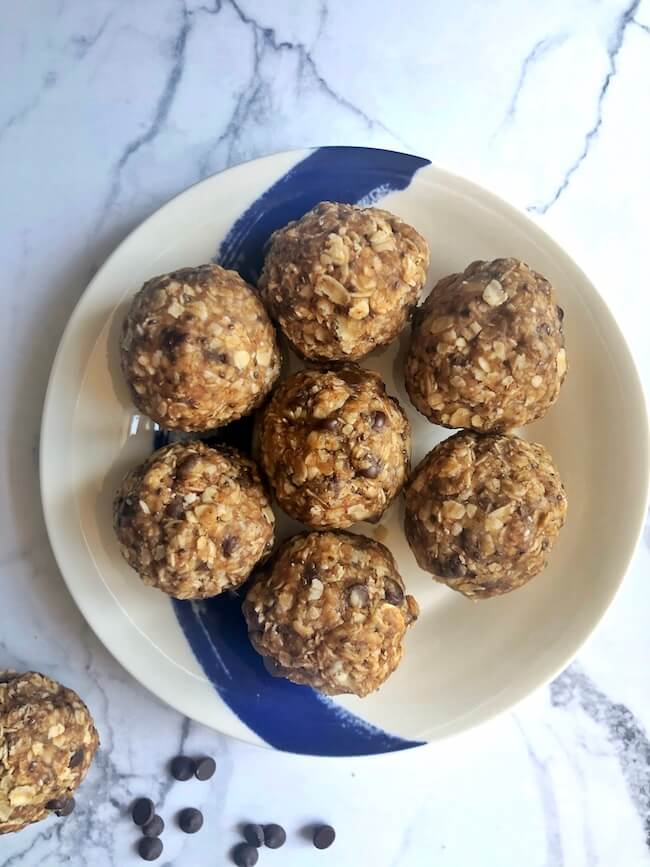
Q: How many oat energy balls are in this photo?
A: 8